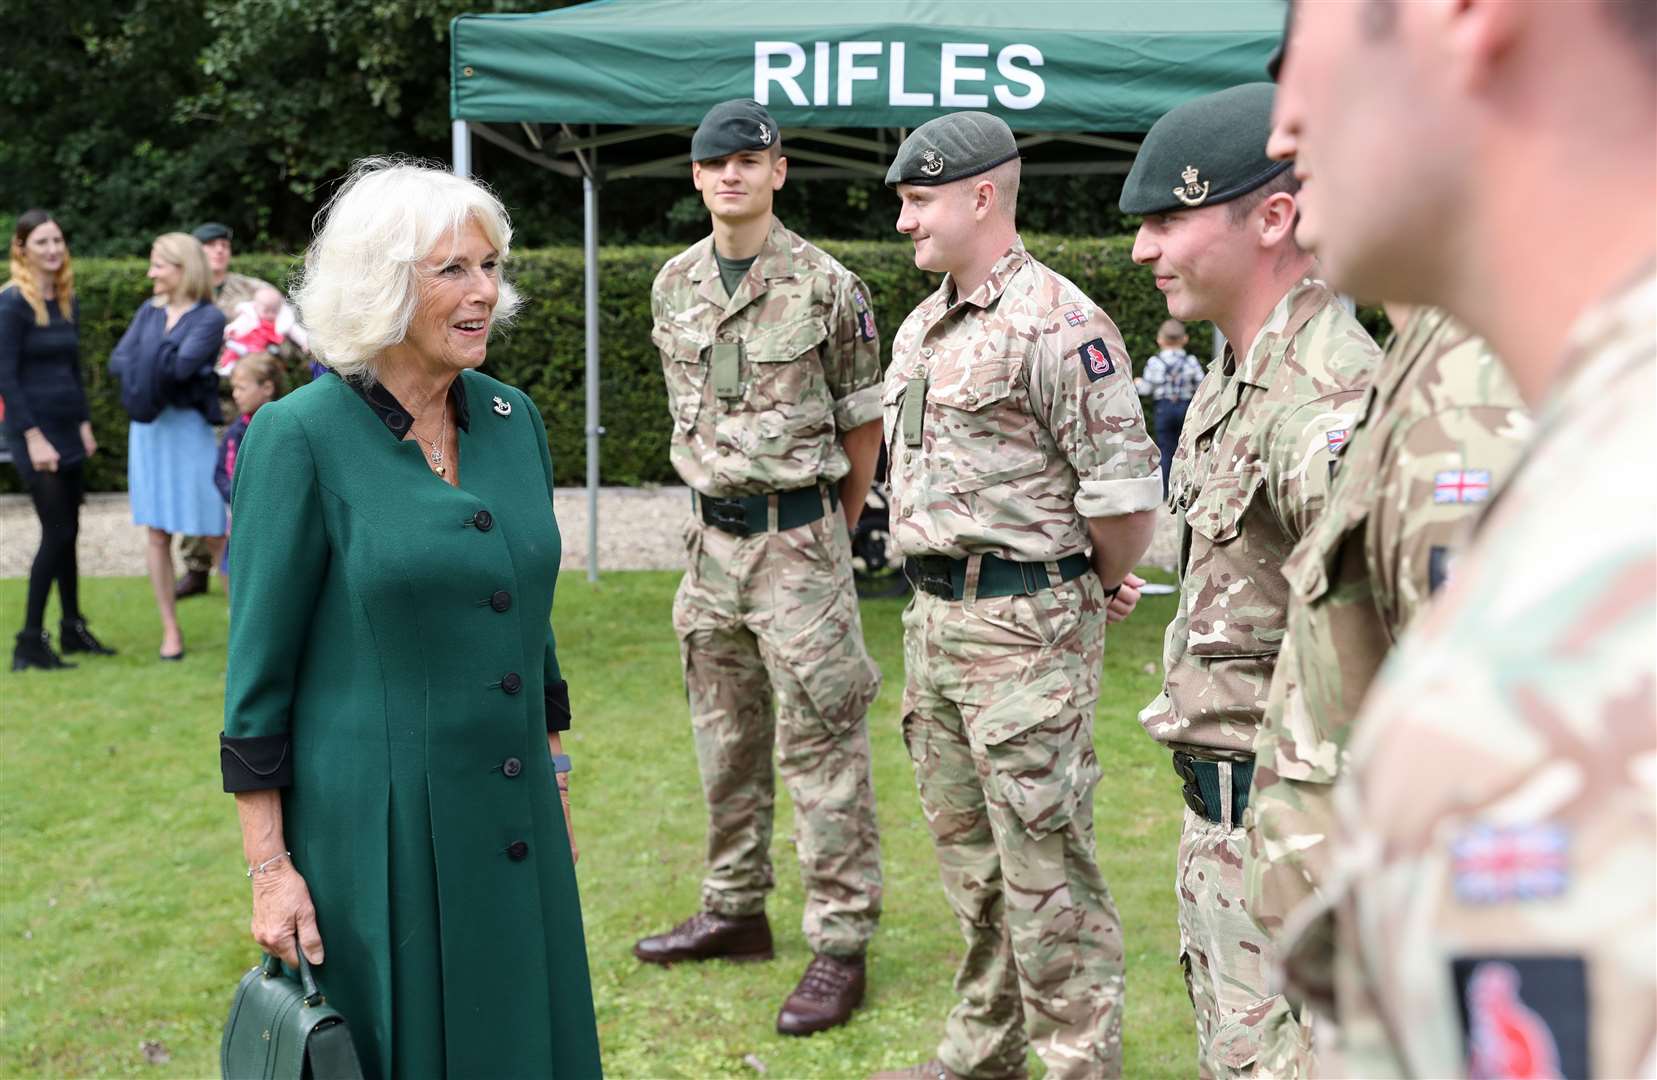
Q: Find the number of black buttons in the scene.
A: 5